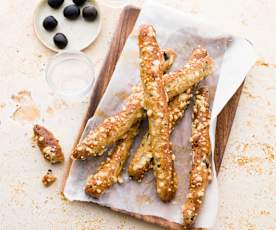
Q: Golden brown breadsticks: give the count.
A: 5